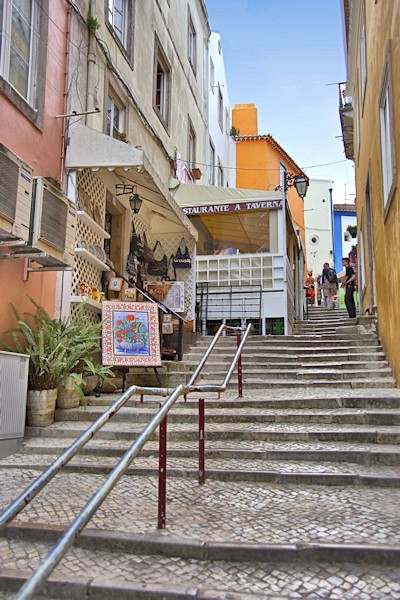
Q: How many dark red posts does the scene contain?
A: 3